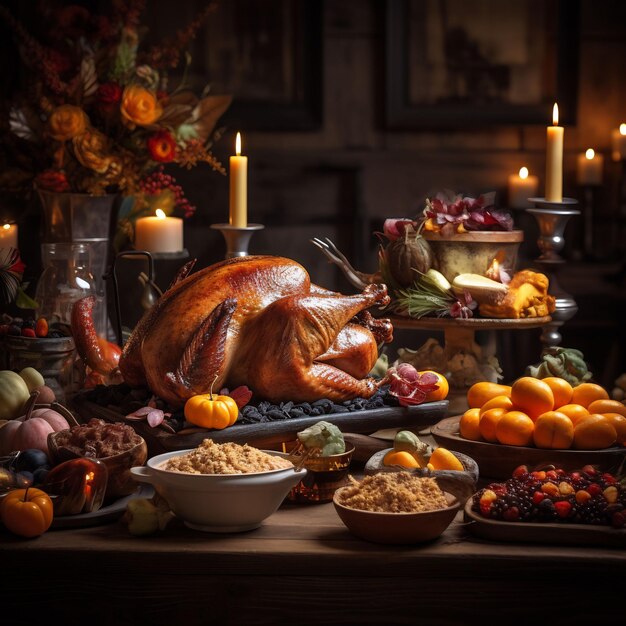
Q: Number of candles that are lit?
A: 7